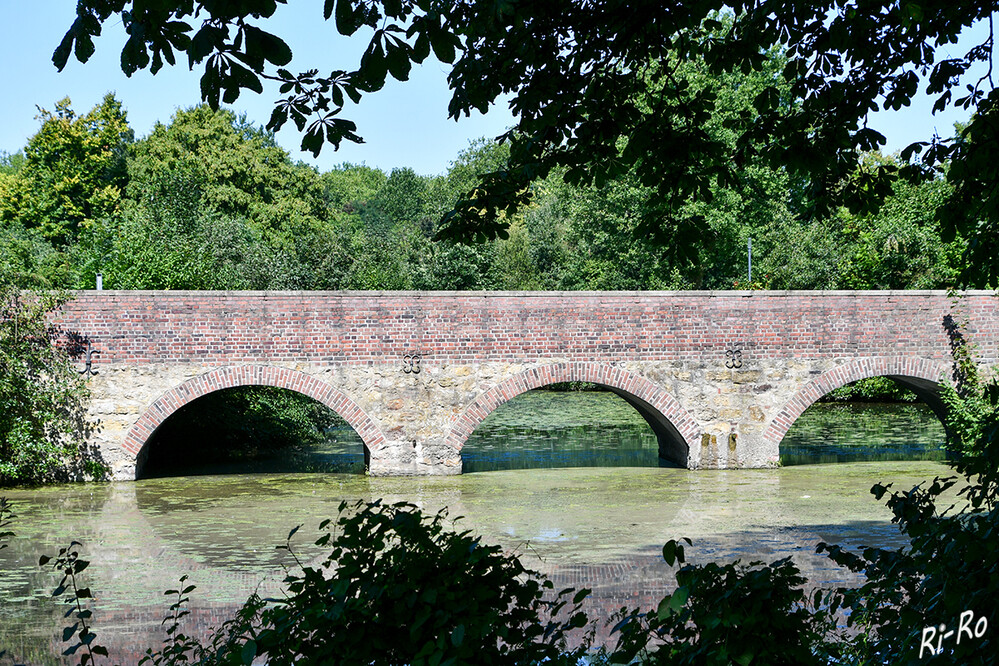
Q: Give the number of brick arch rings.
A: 3